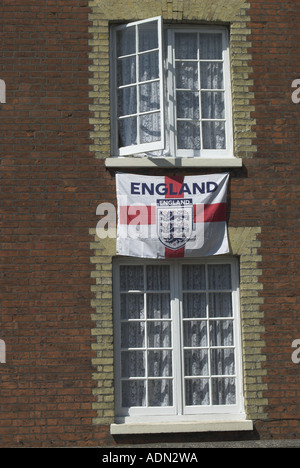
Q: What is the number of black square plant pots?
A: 0